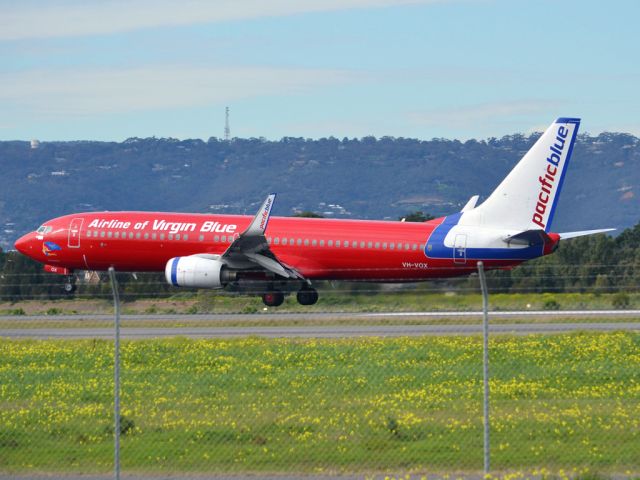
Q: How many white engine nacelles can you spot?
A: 1